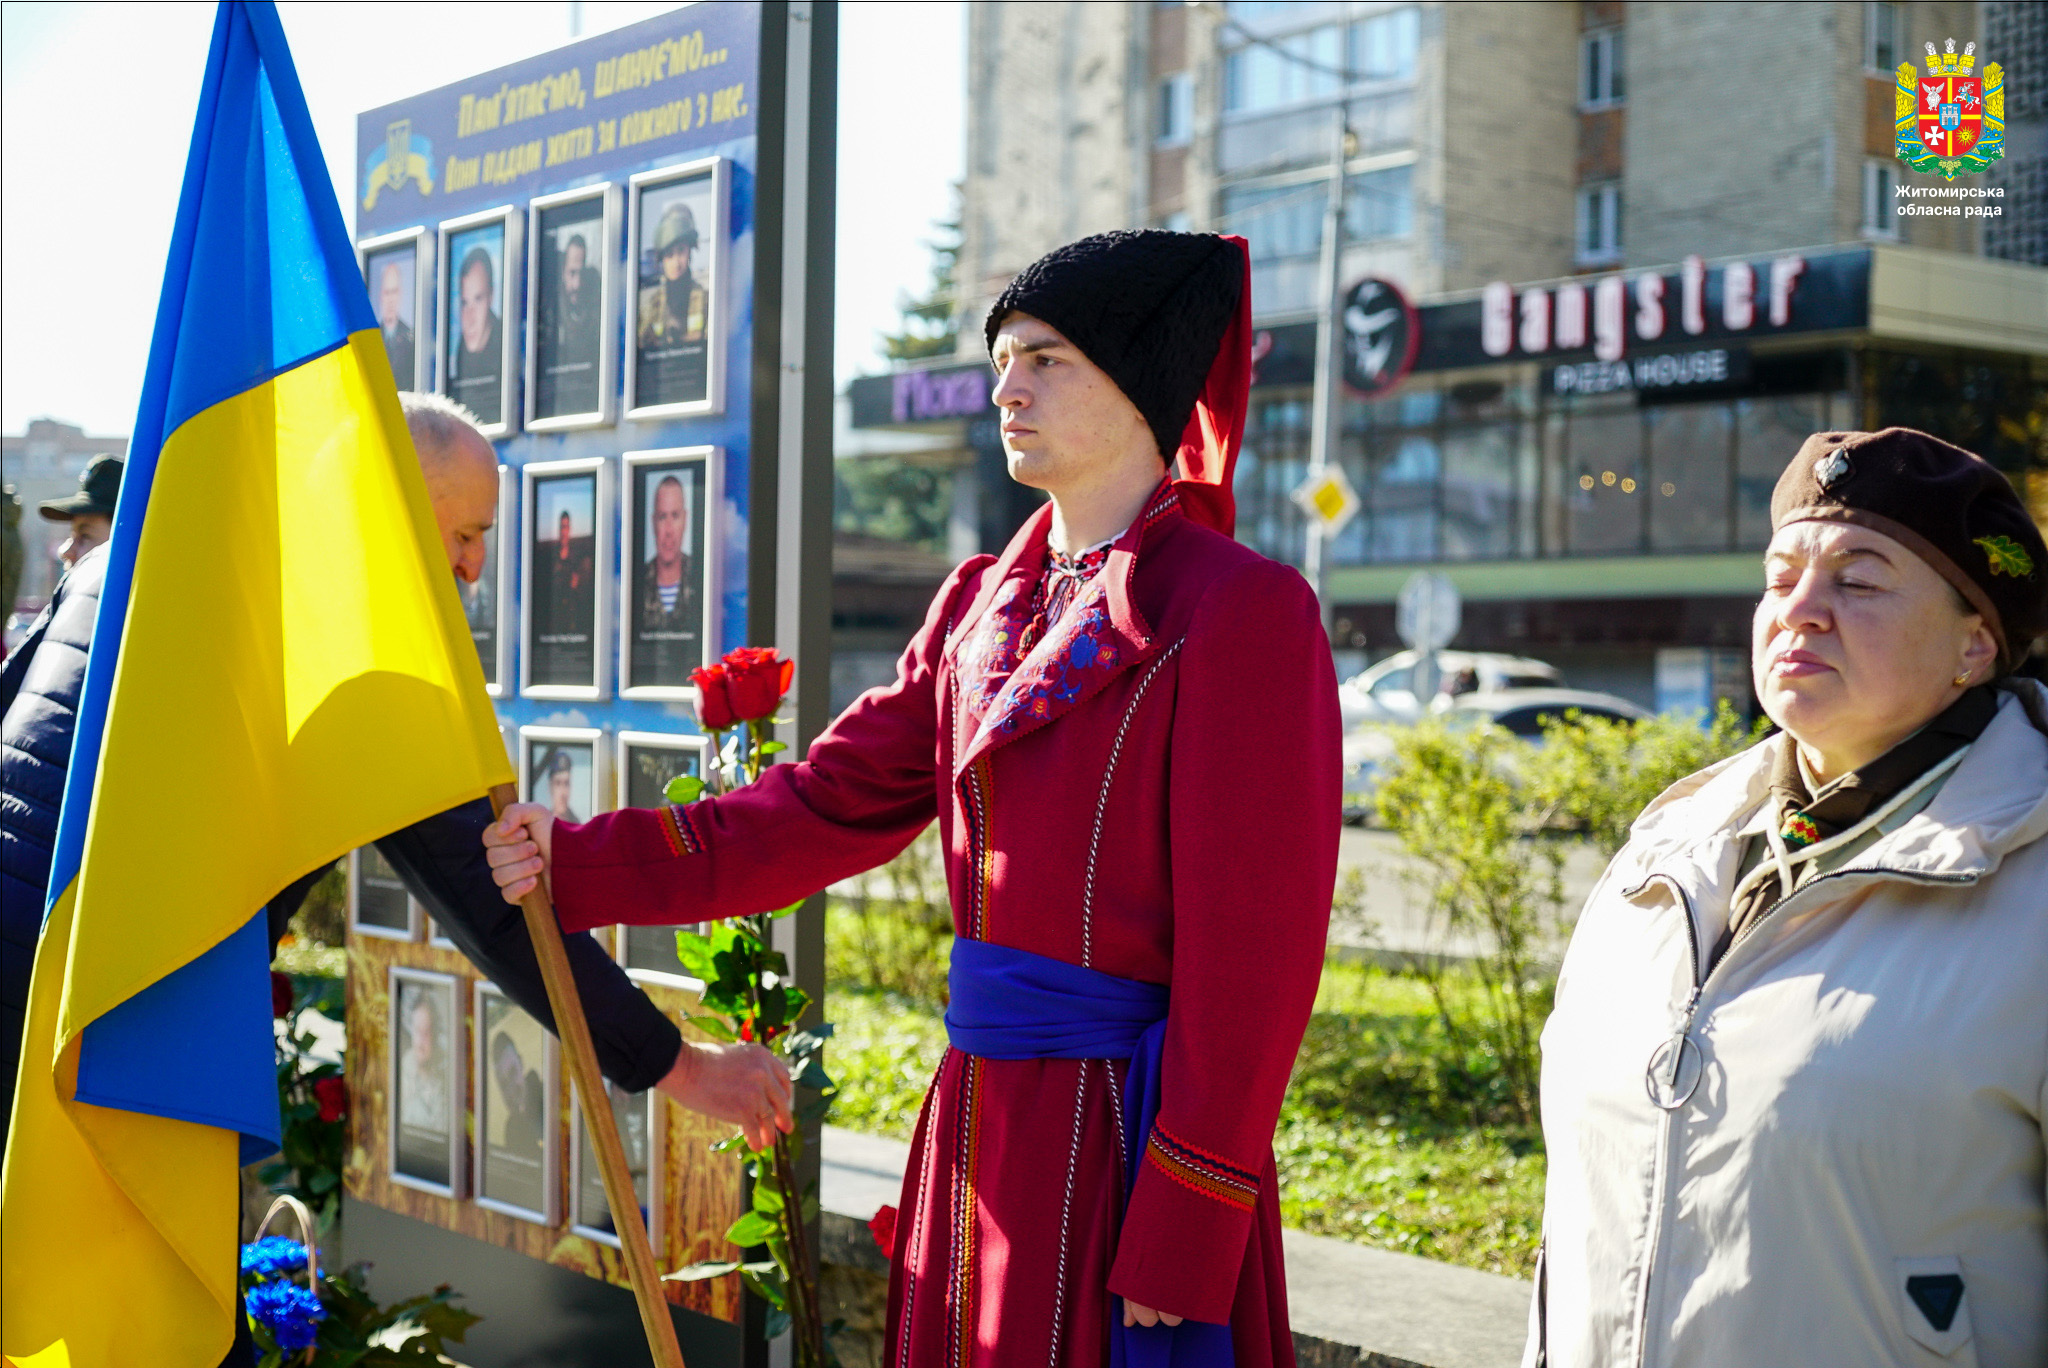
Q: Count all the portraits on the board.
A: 14